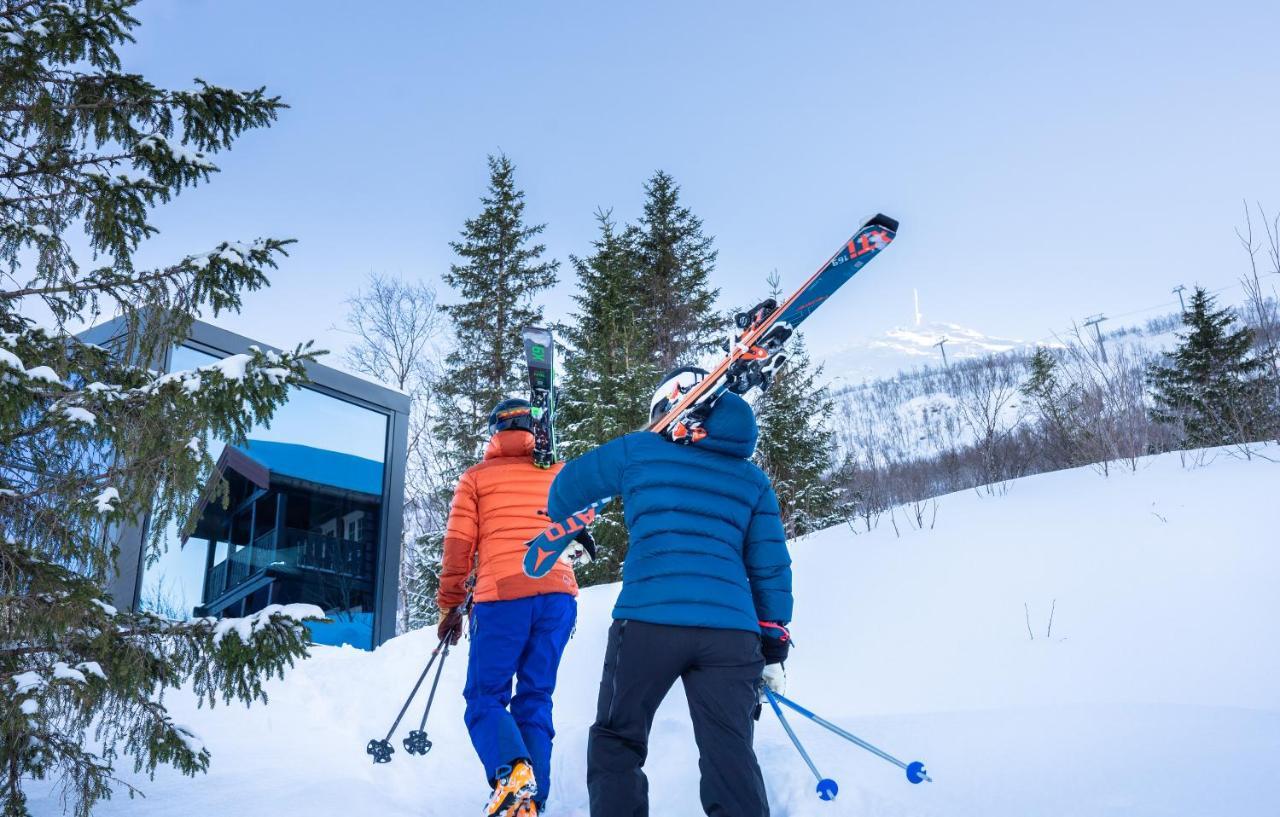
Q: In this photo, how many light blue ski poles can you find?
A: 2